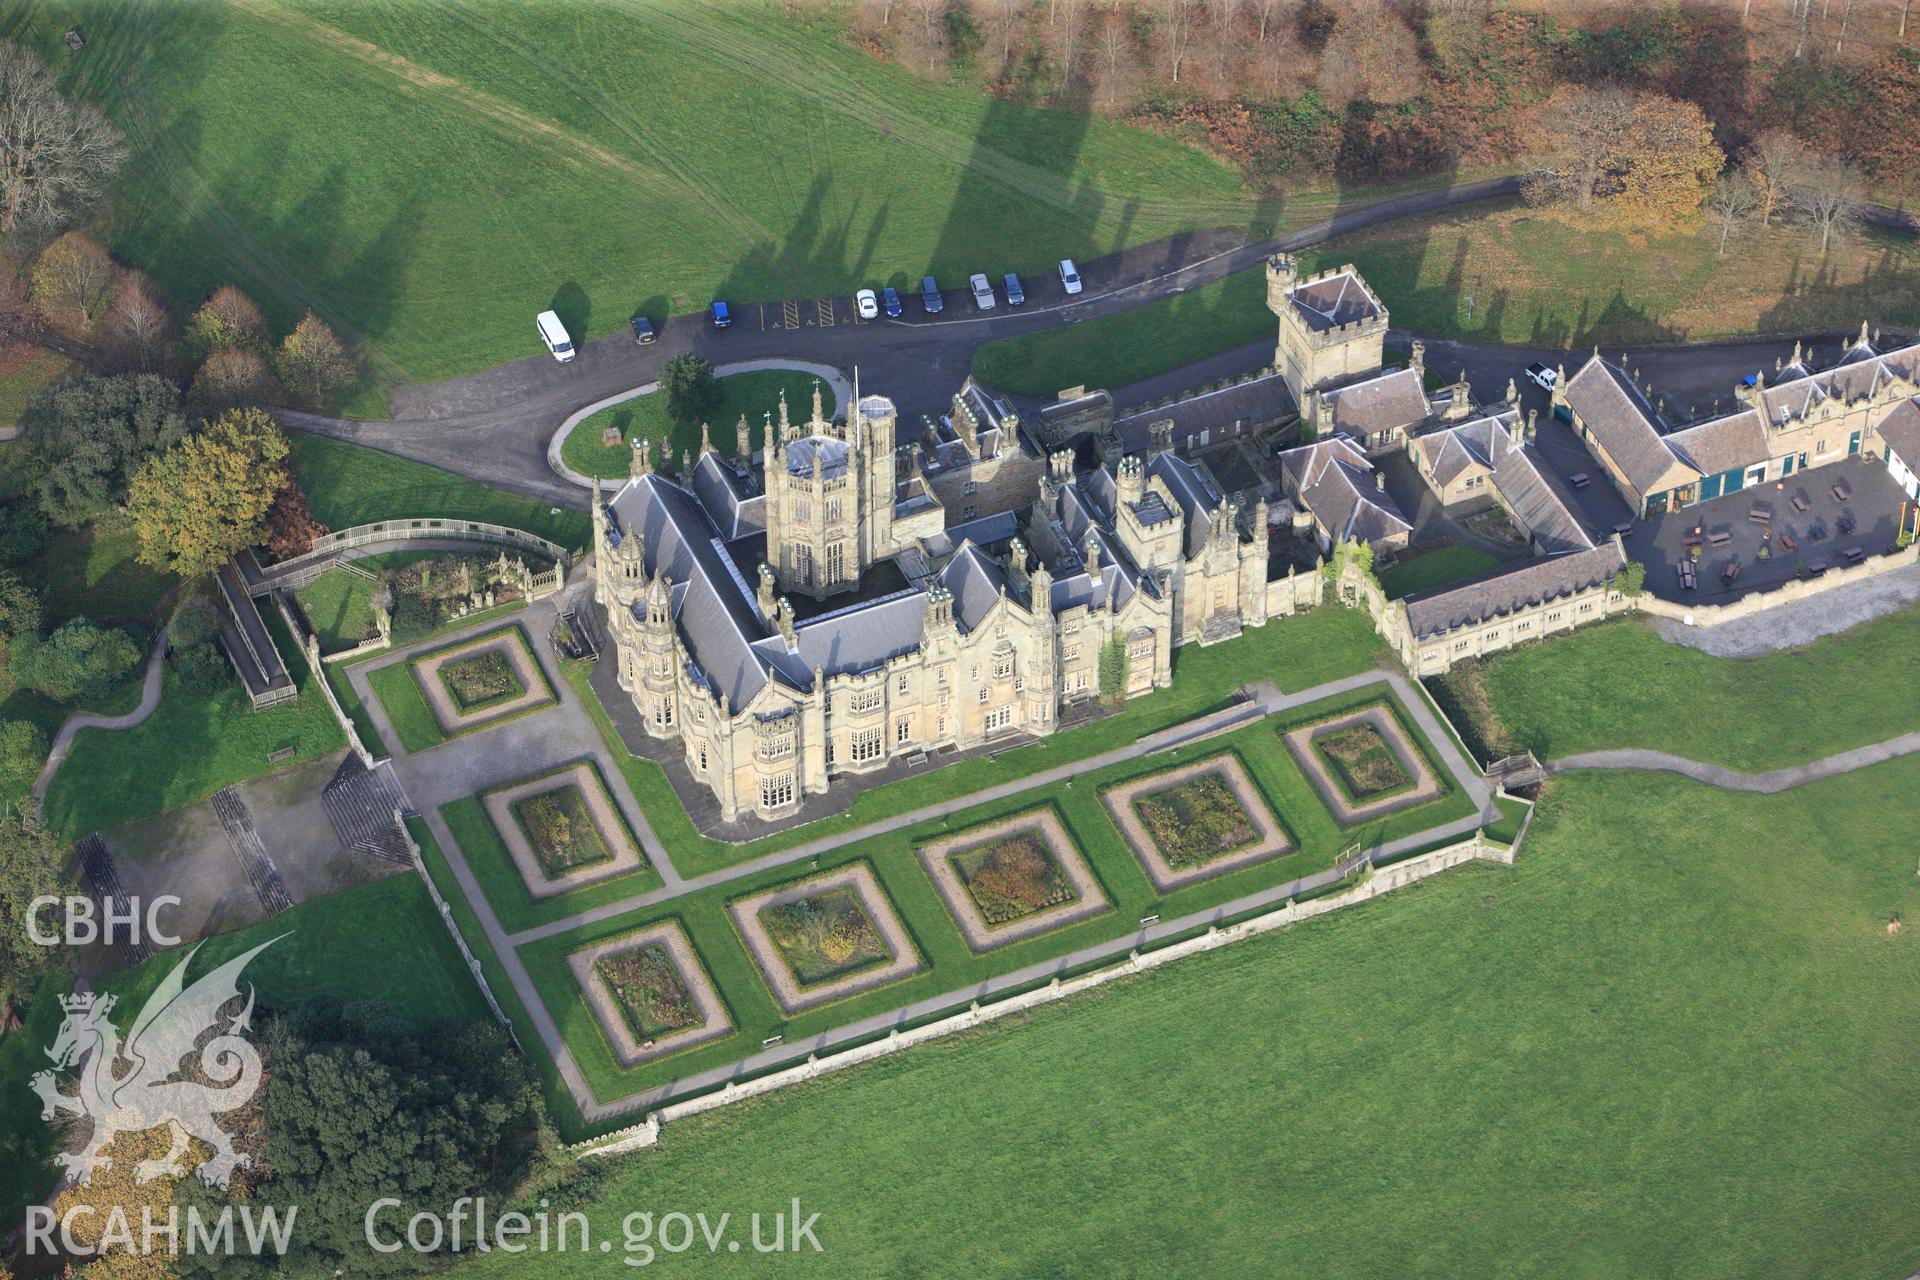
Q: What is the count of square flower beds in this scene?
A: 7